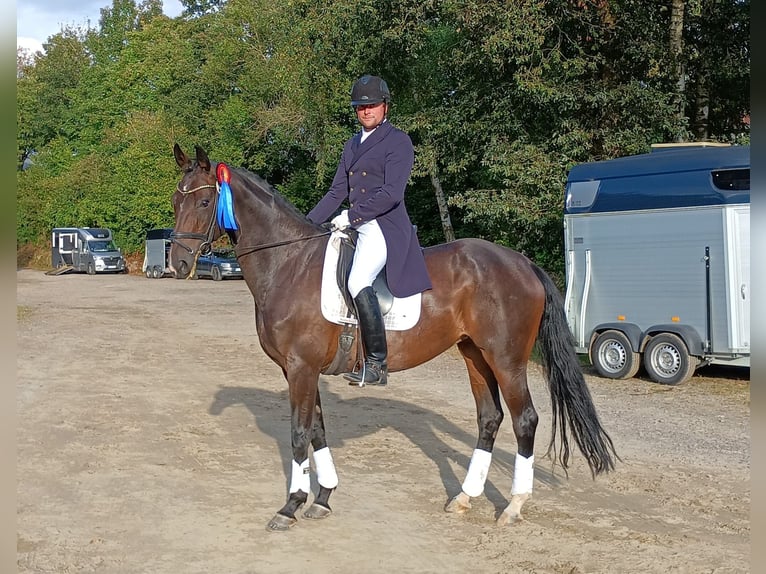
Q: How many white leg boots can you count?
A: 4